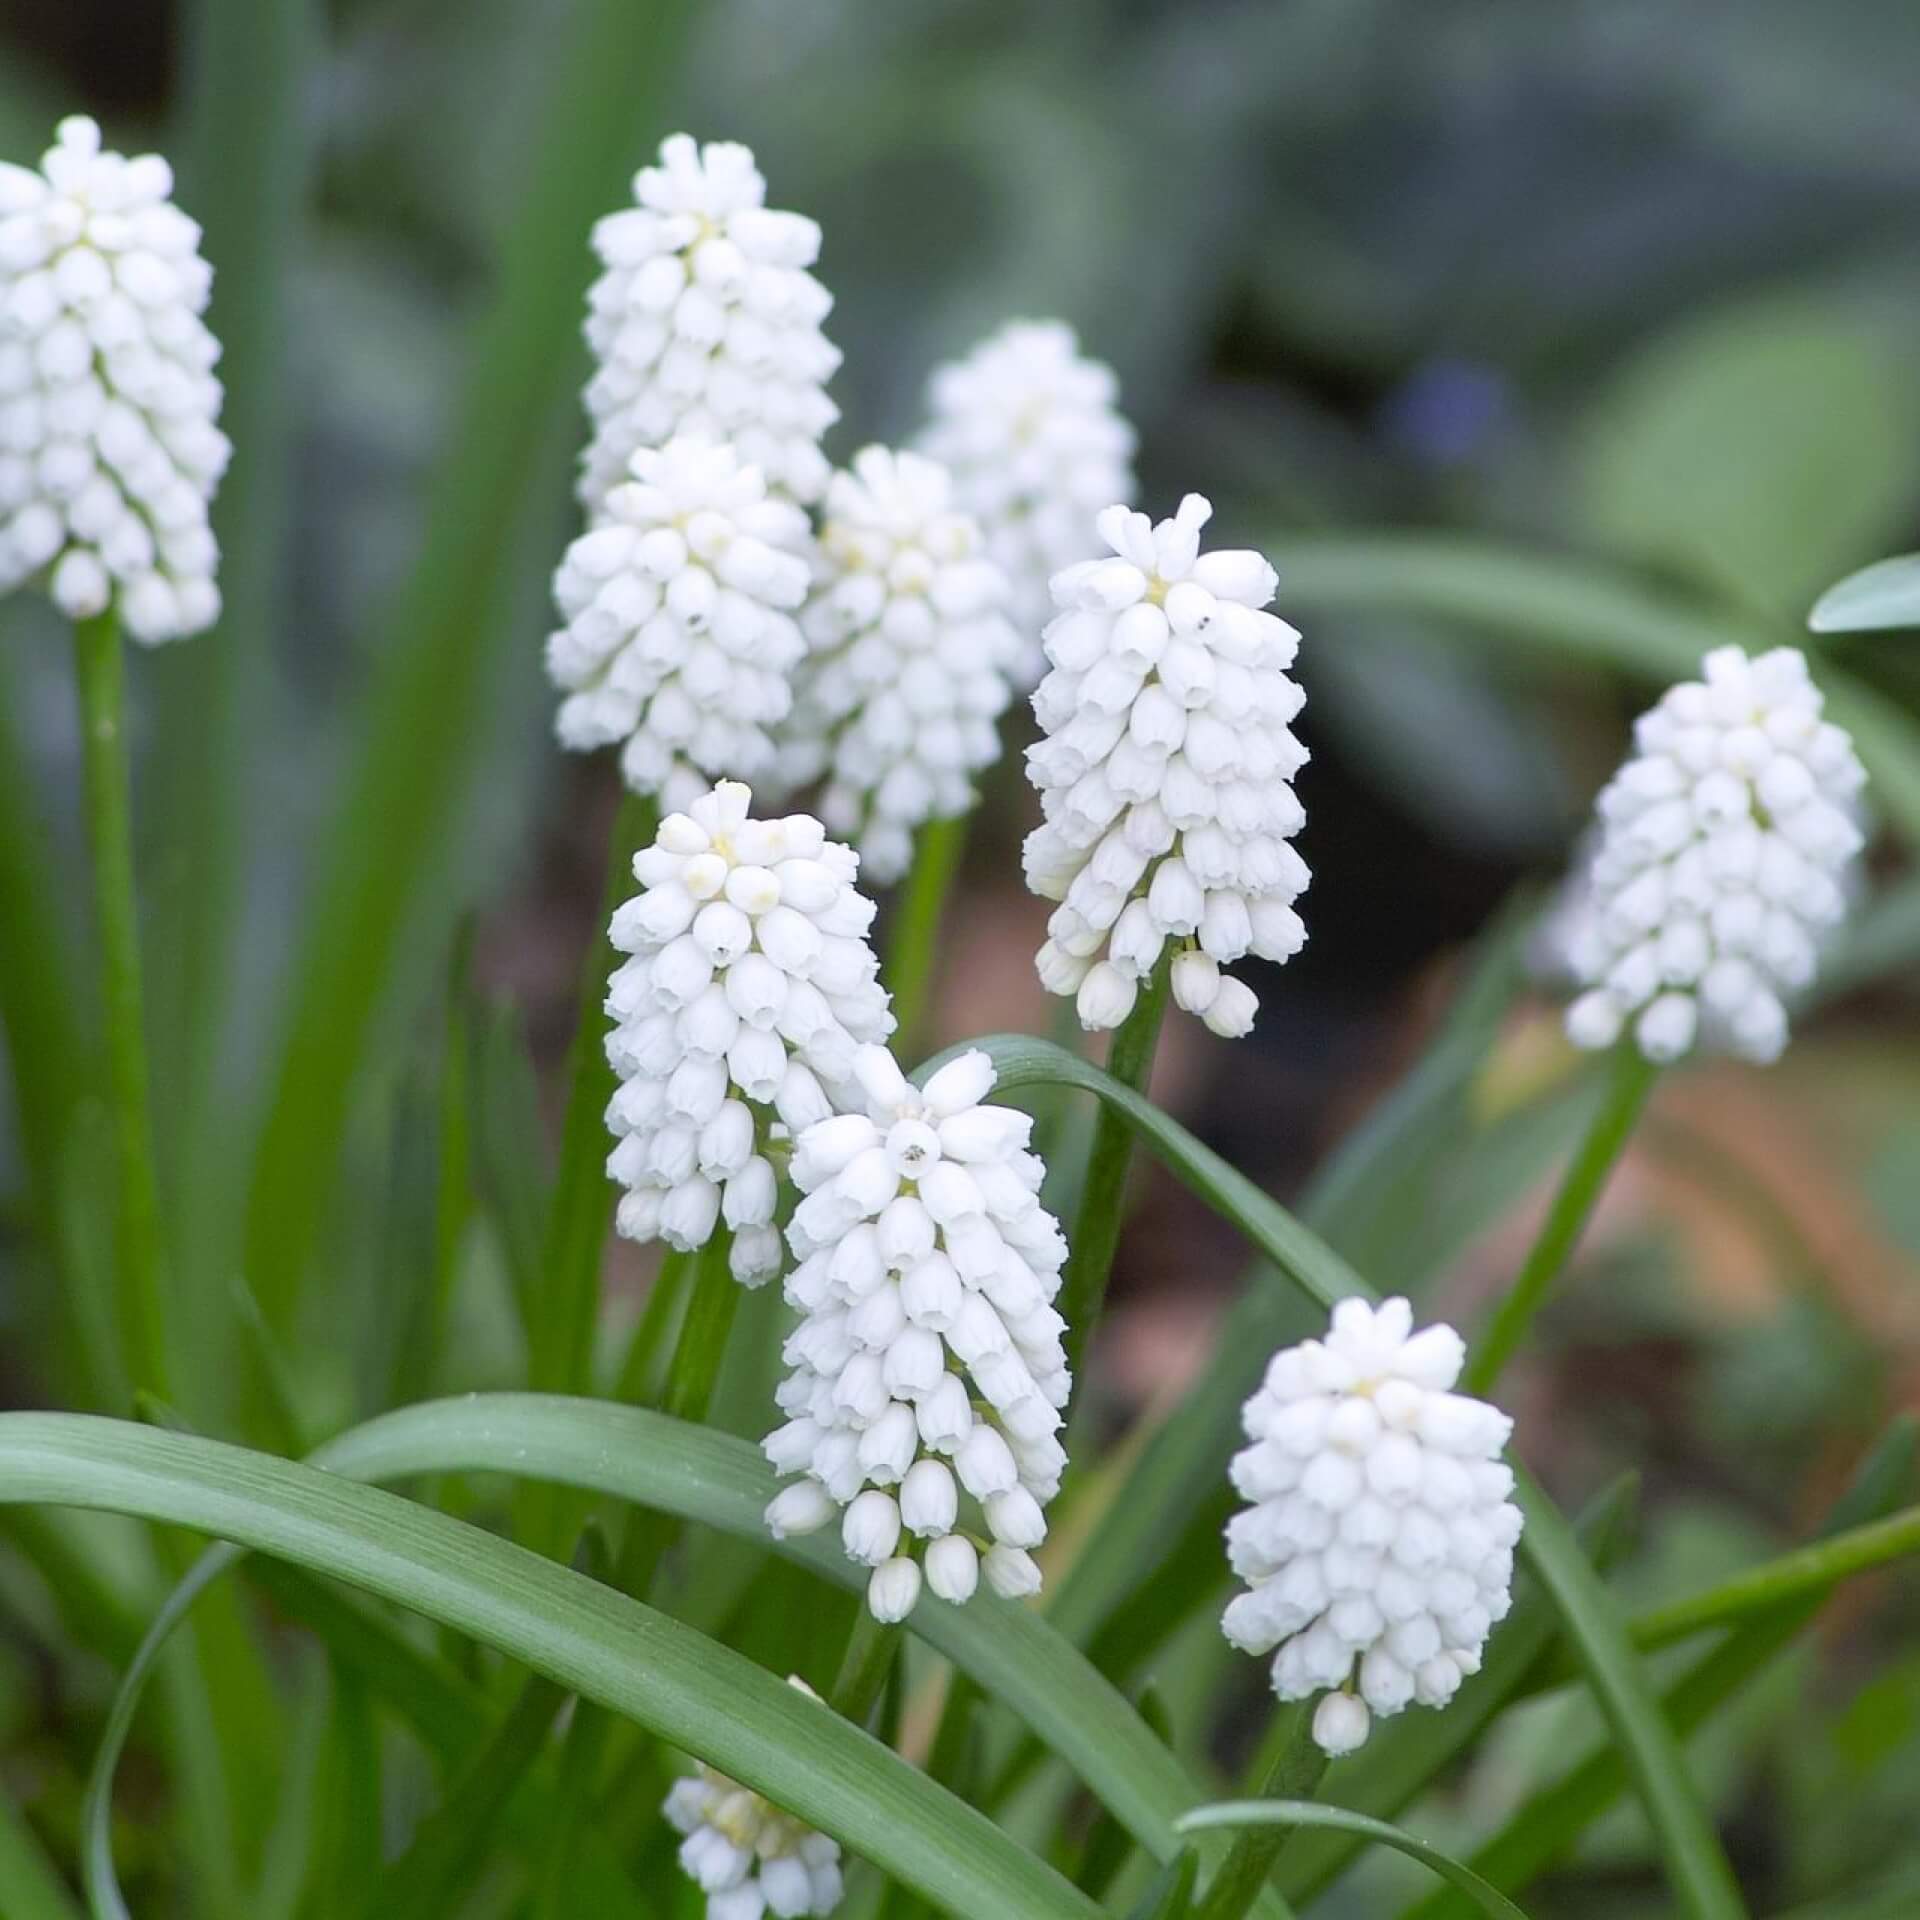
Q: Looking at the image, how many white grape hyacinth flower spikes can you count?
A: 11